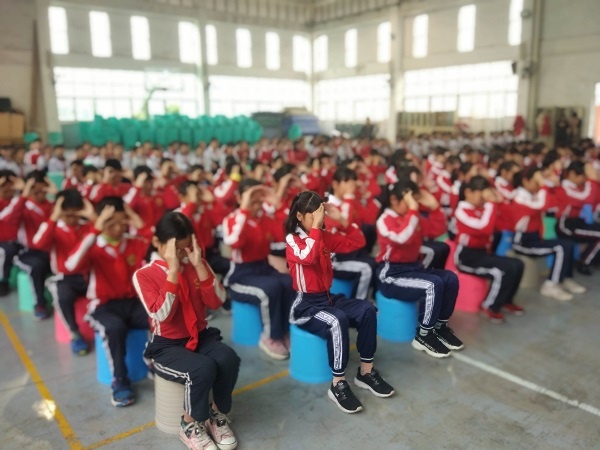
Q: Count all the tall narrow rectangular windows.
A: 14